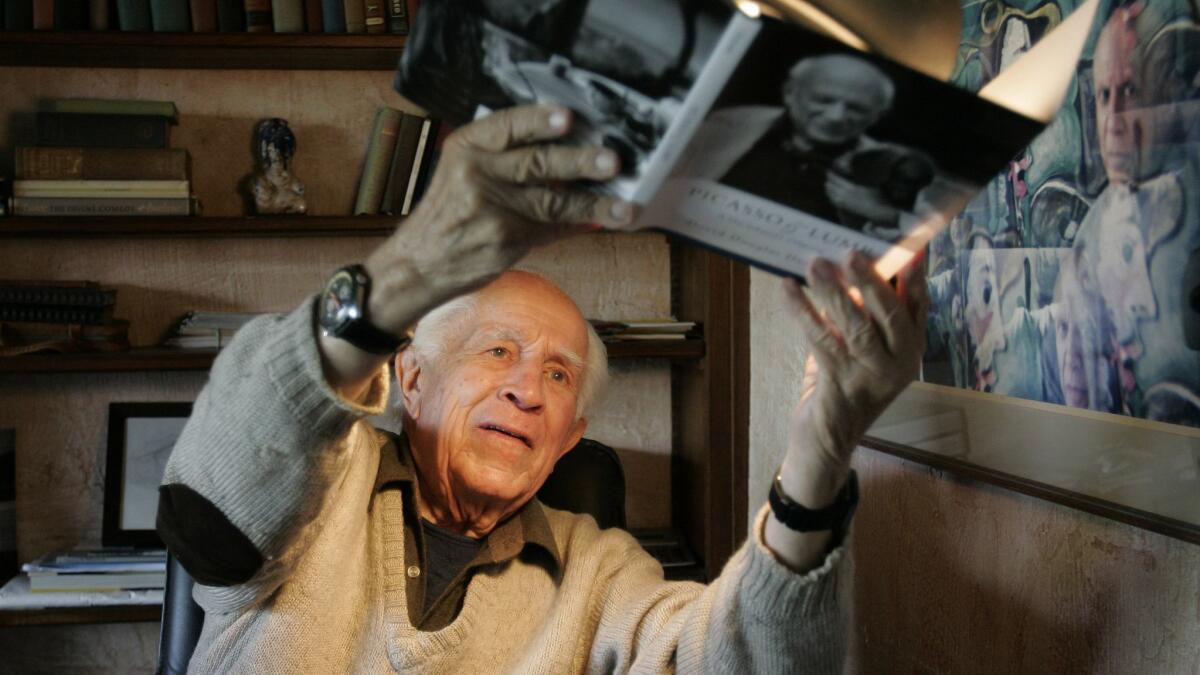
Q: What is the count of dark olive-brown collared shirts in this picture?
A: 1